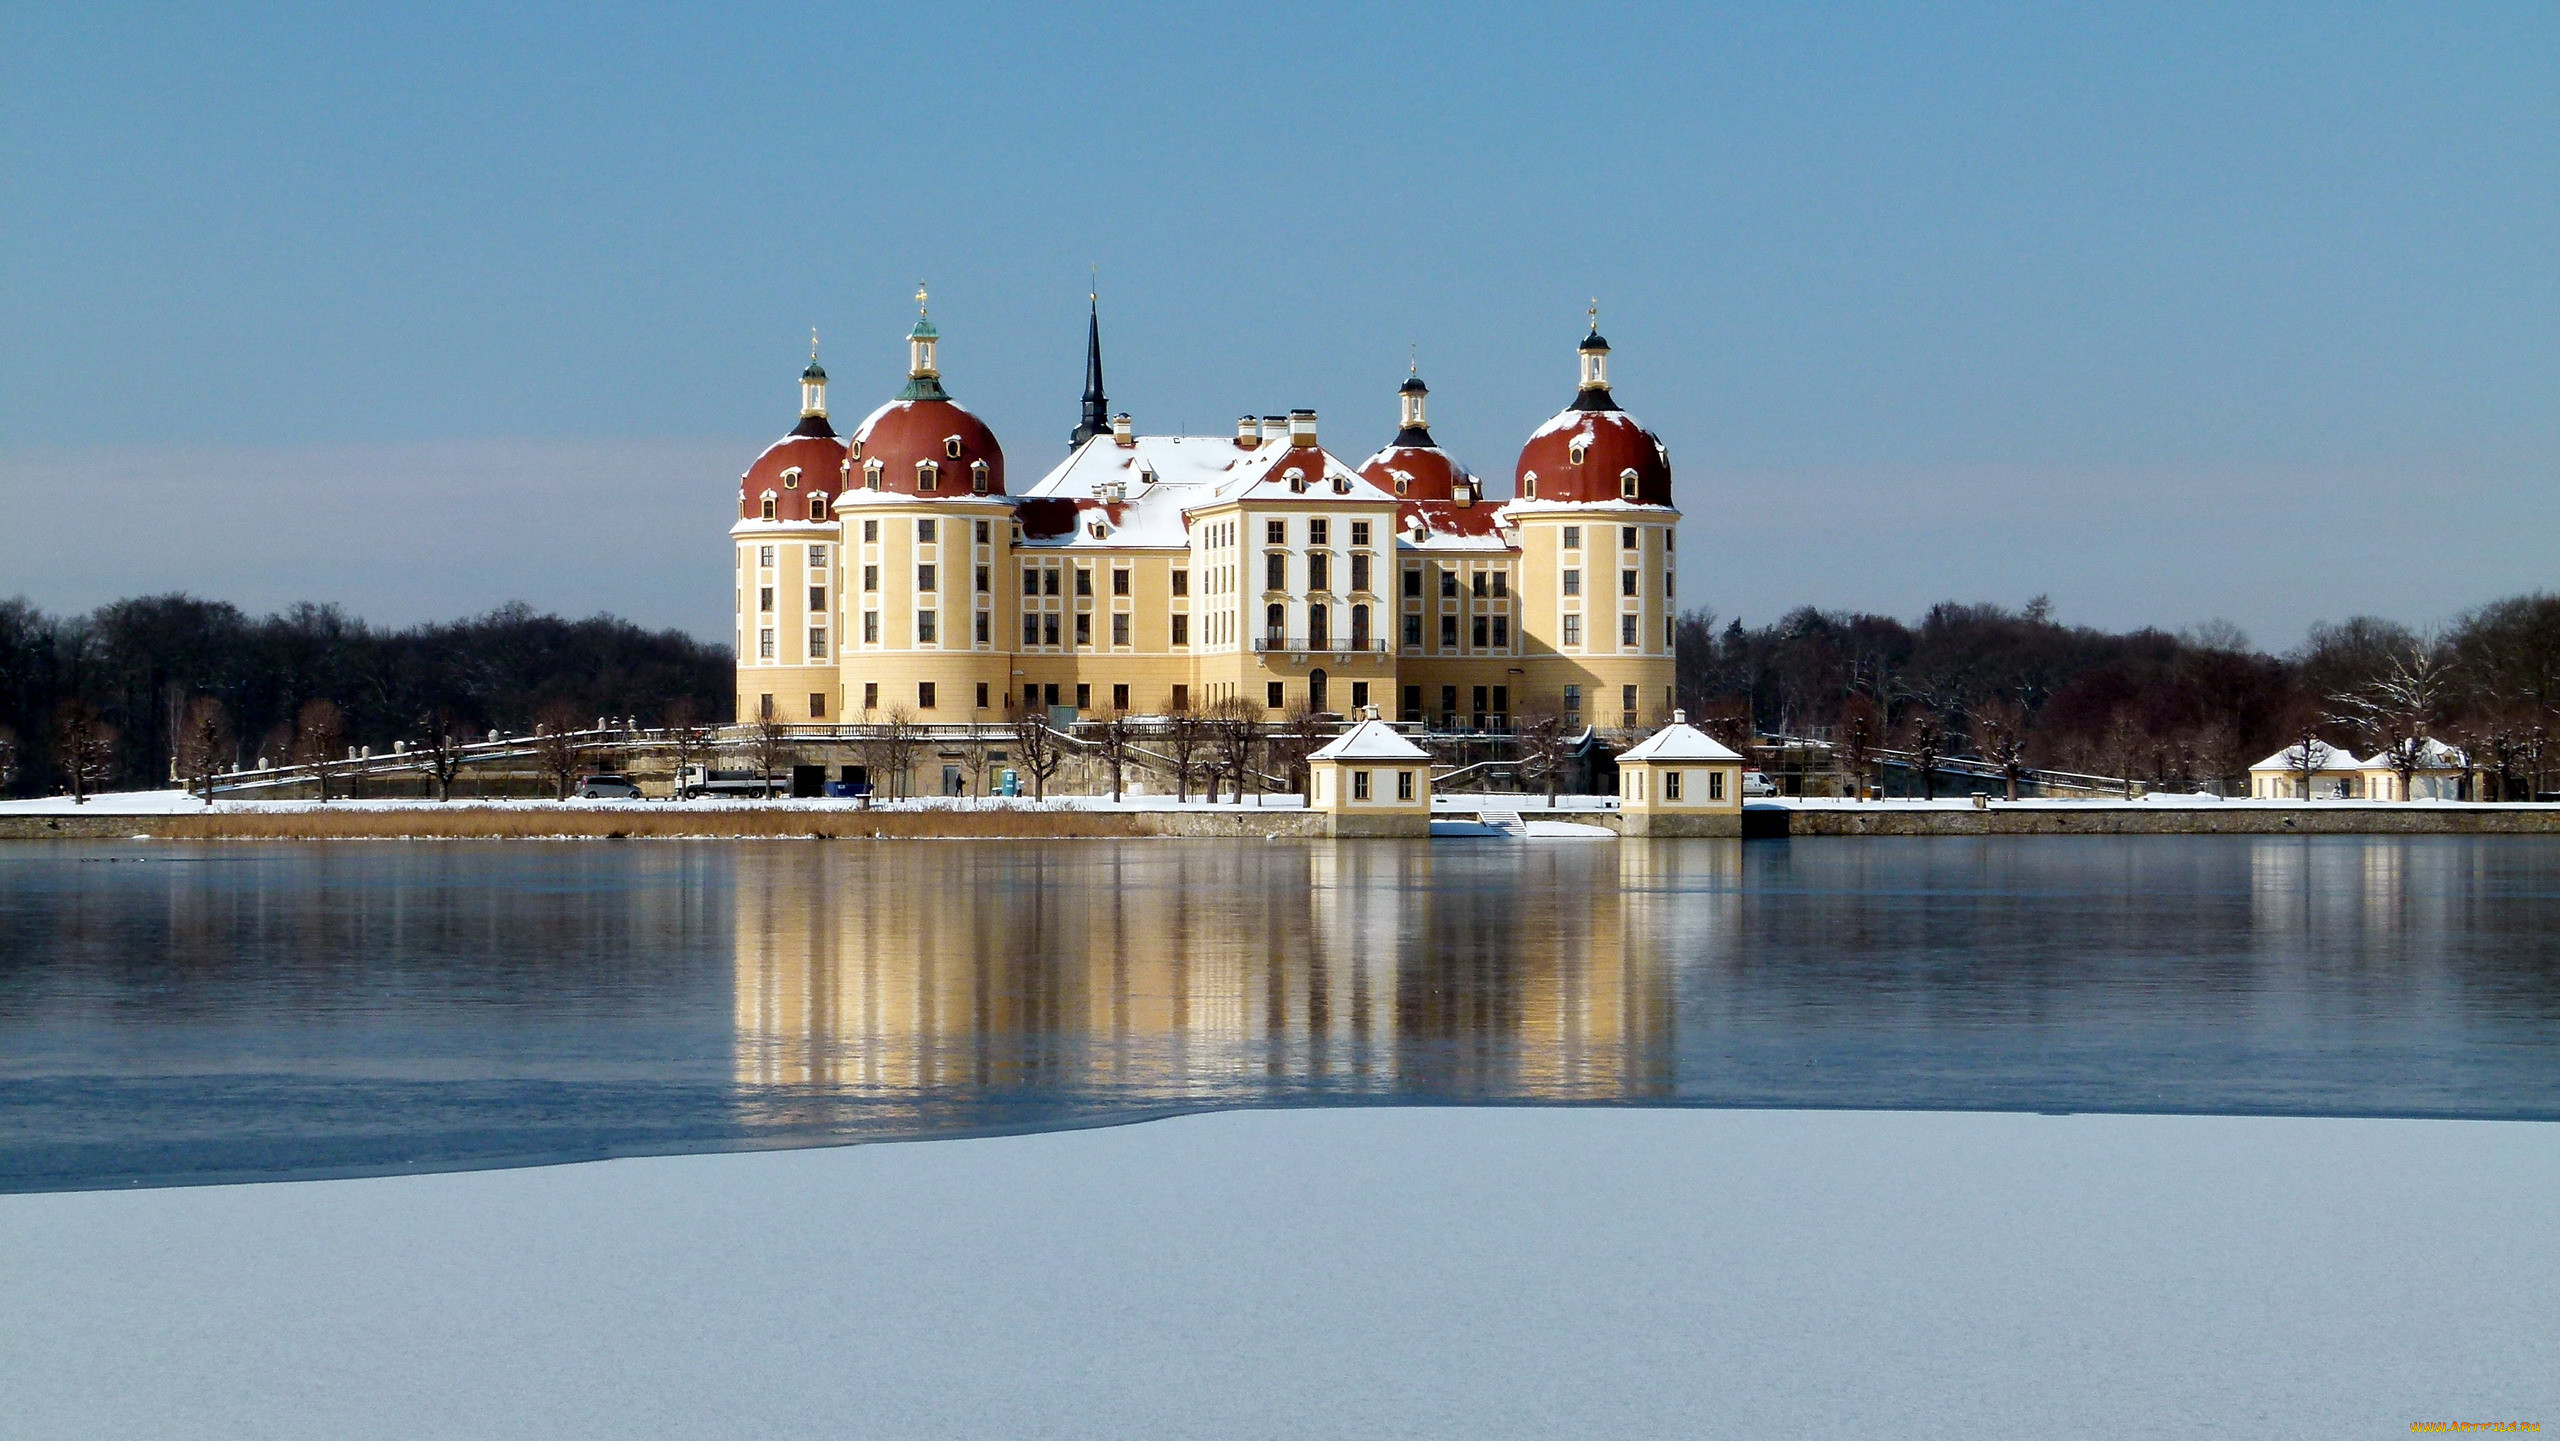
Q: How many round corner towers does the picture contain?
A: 4